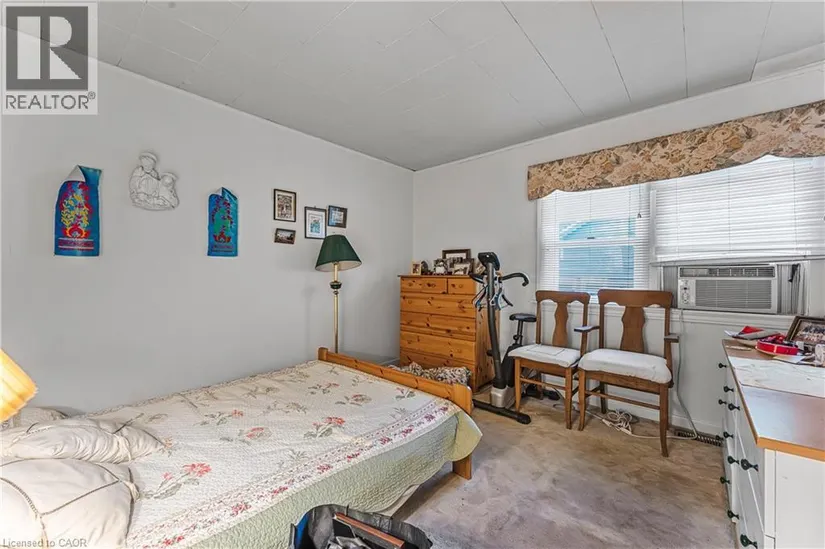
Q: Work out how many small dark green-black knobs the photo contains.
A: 11